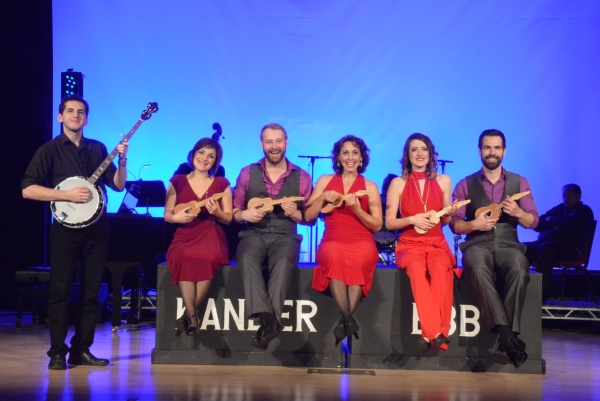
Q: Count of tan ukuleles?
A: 5